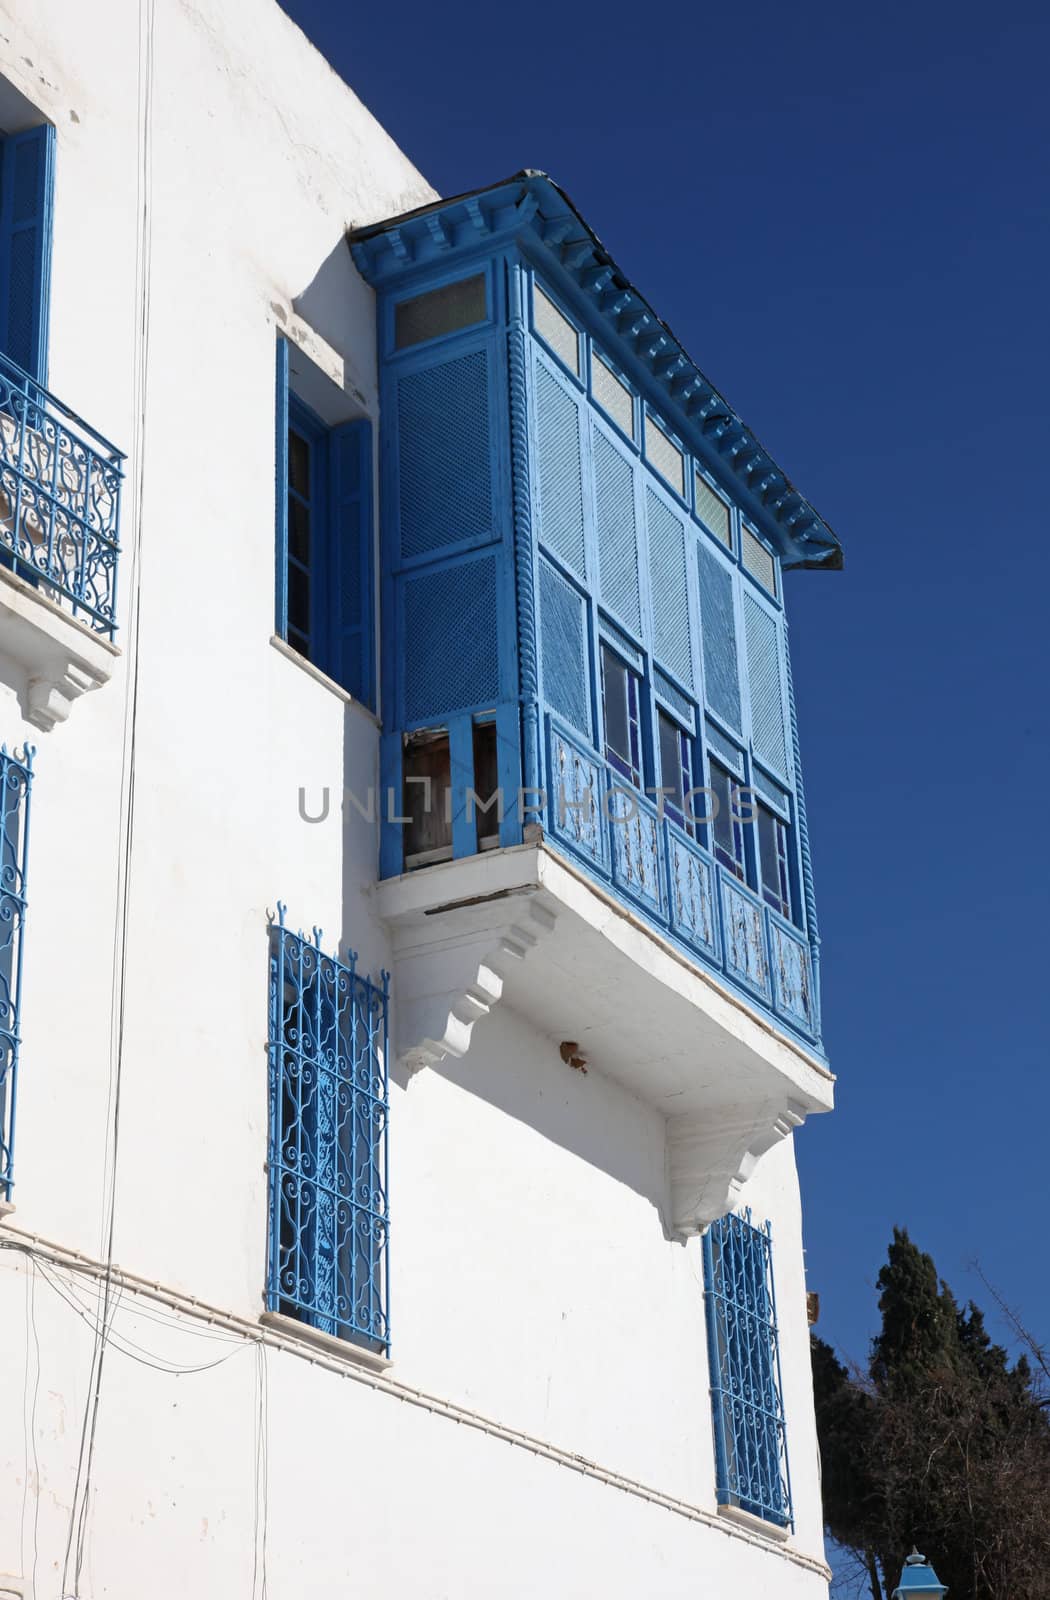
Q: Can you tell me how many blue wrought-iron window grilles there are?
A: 3